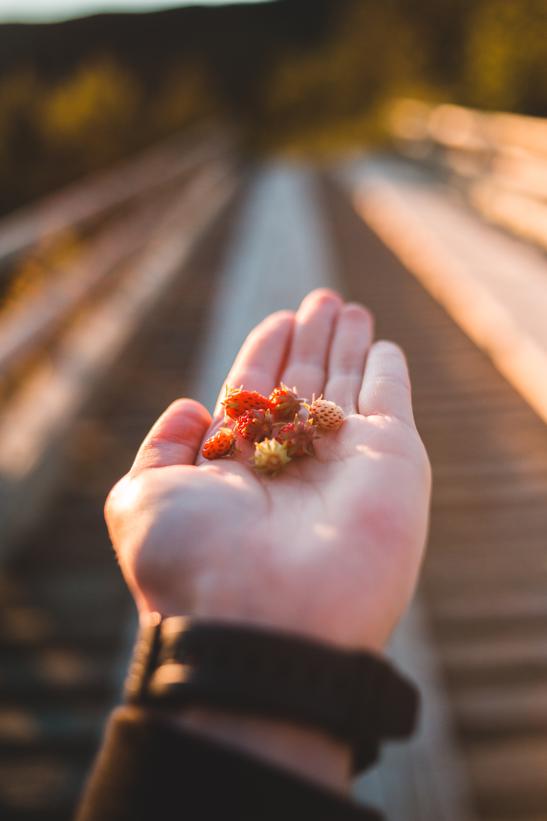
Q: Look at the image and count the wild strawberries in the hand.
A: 7